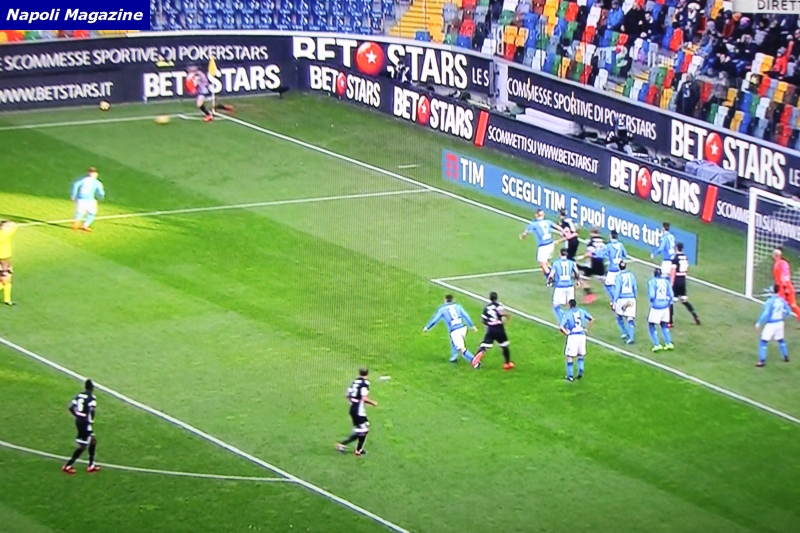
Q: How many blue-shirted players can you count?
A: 10